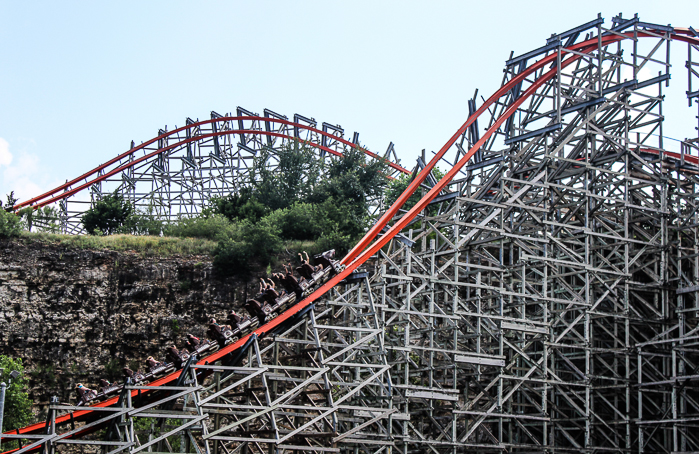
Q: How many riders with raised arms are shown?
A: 5